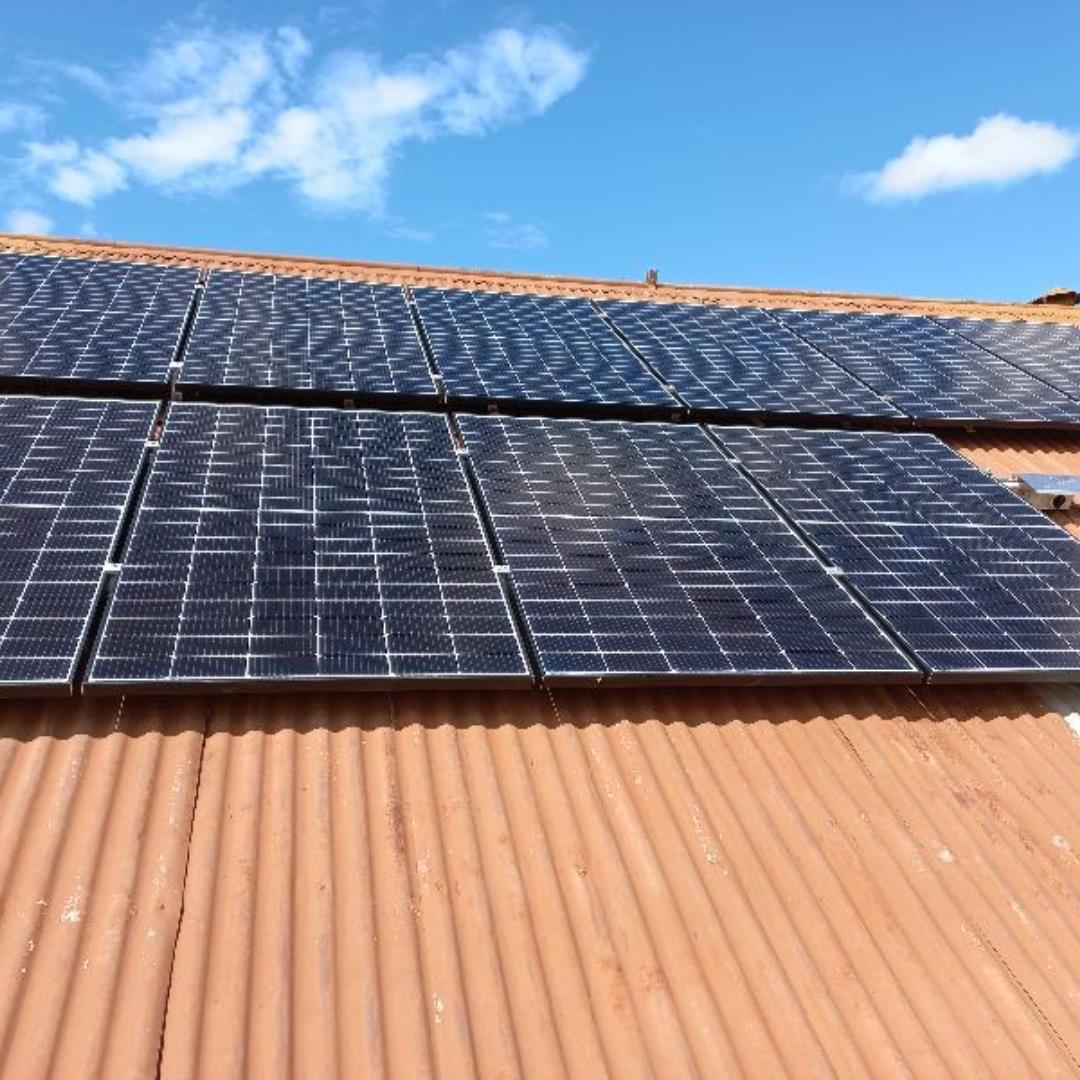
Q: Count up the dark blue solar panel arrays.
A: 10